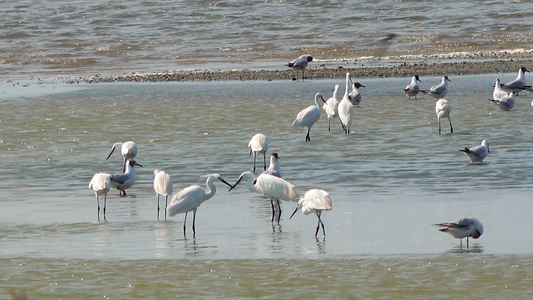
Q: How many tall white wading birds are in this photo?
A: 11